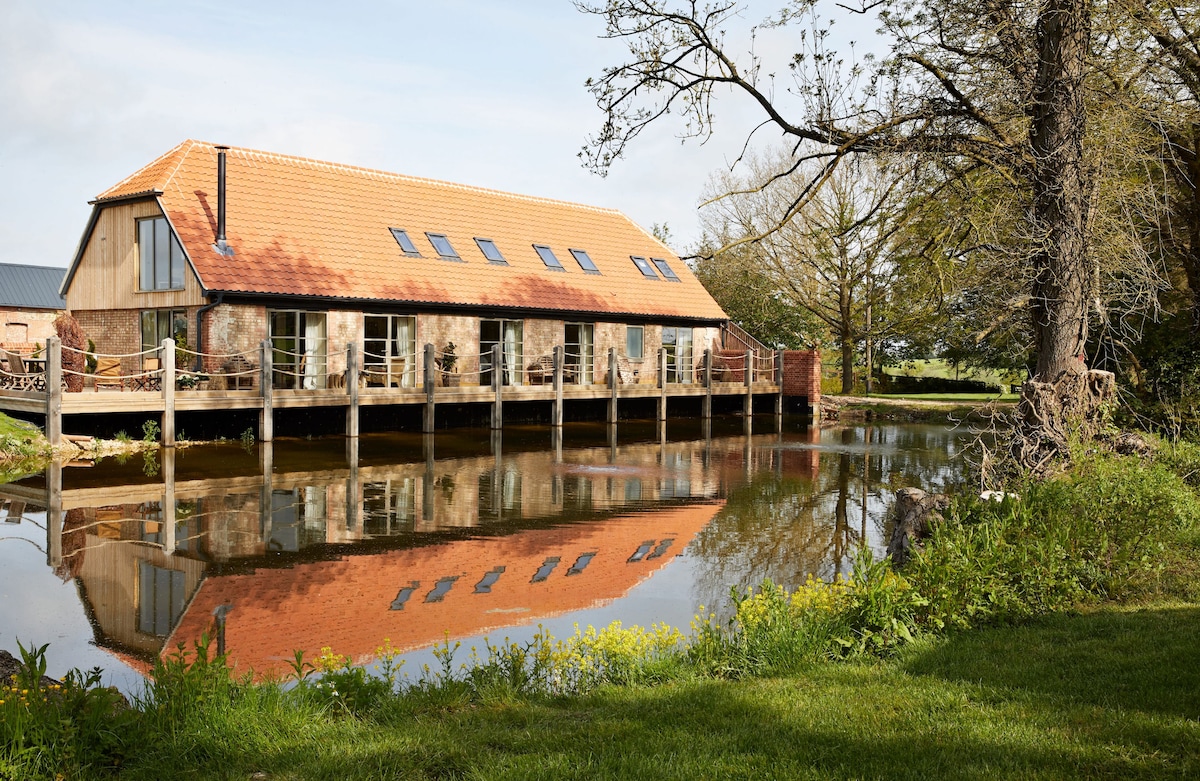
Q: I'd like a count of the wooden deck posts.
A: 12